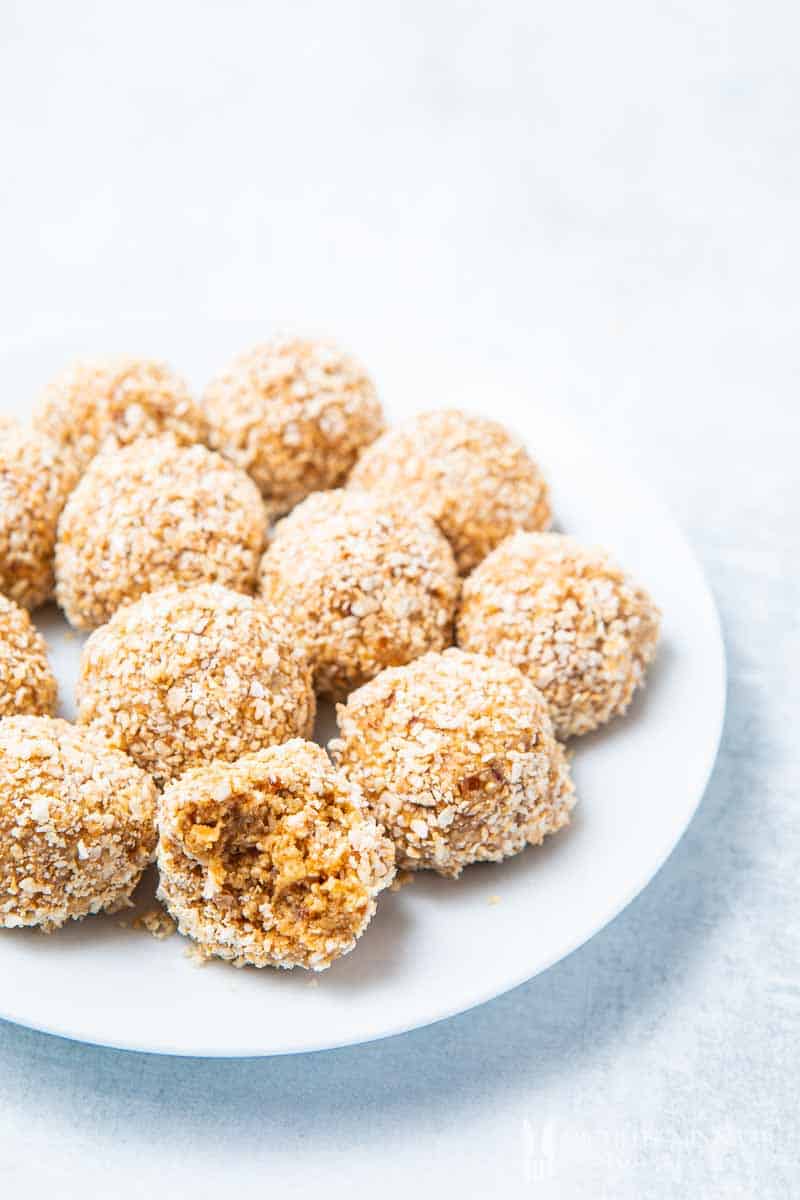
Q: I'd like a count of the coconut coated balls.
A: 12